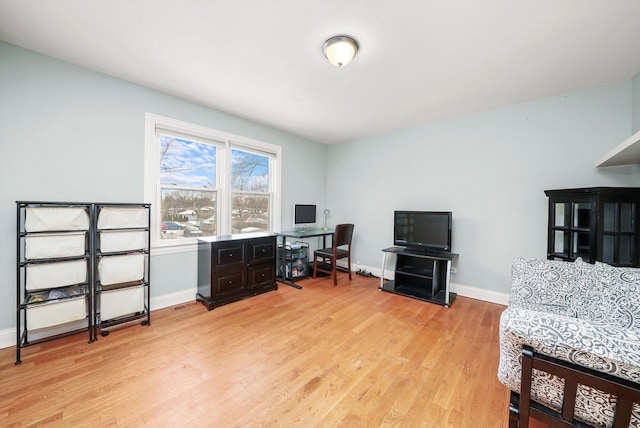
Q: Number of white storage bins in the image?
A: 8